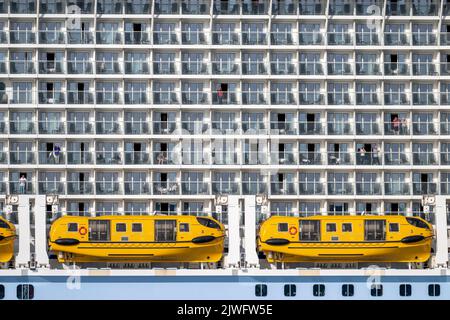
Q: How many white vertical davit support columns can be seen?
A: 5